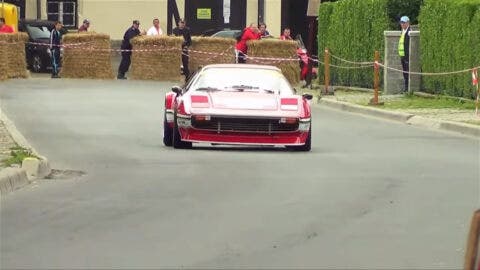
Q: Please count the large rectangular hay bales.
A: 5